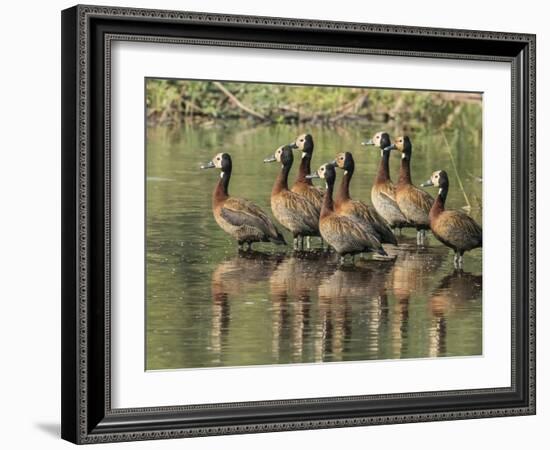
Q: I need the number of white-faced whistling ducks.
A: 8